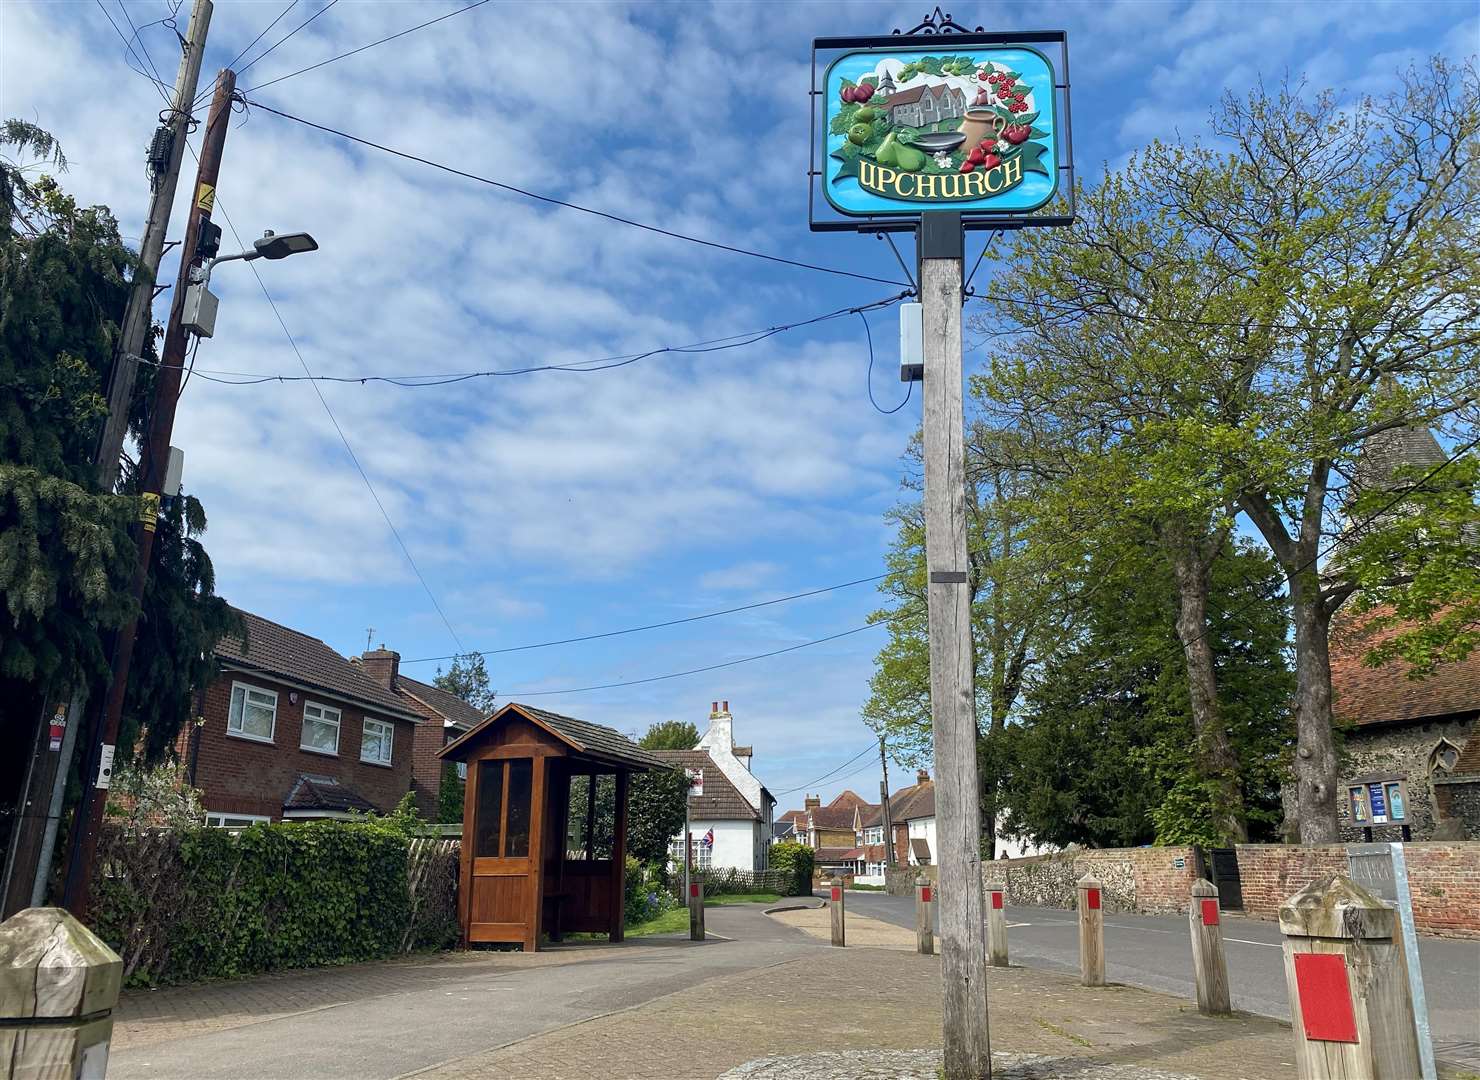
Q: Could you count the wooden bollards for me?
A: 8